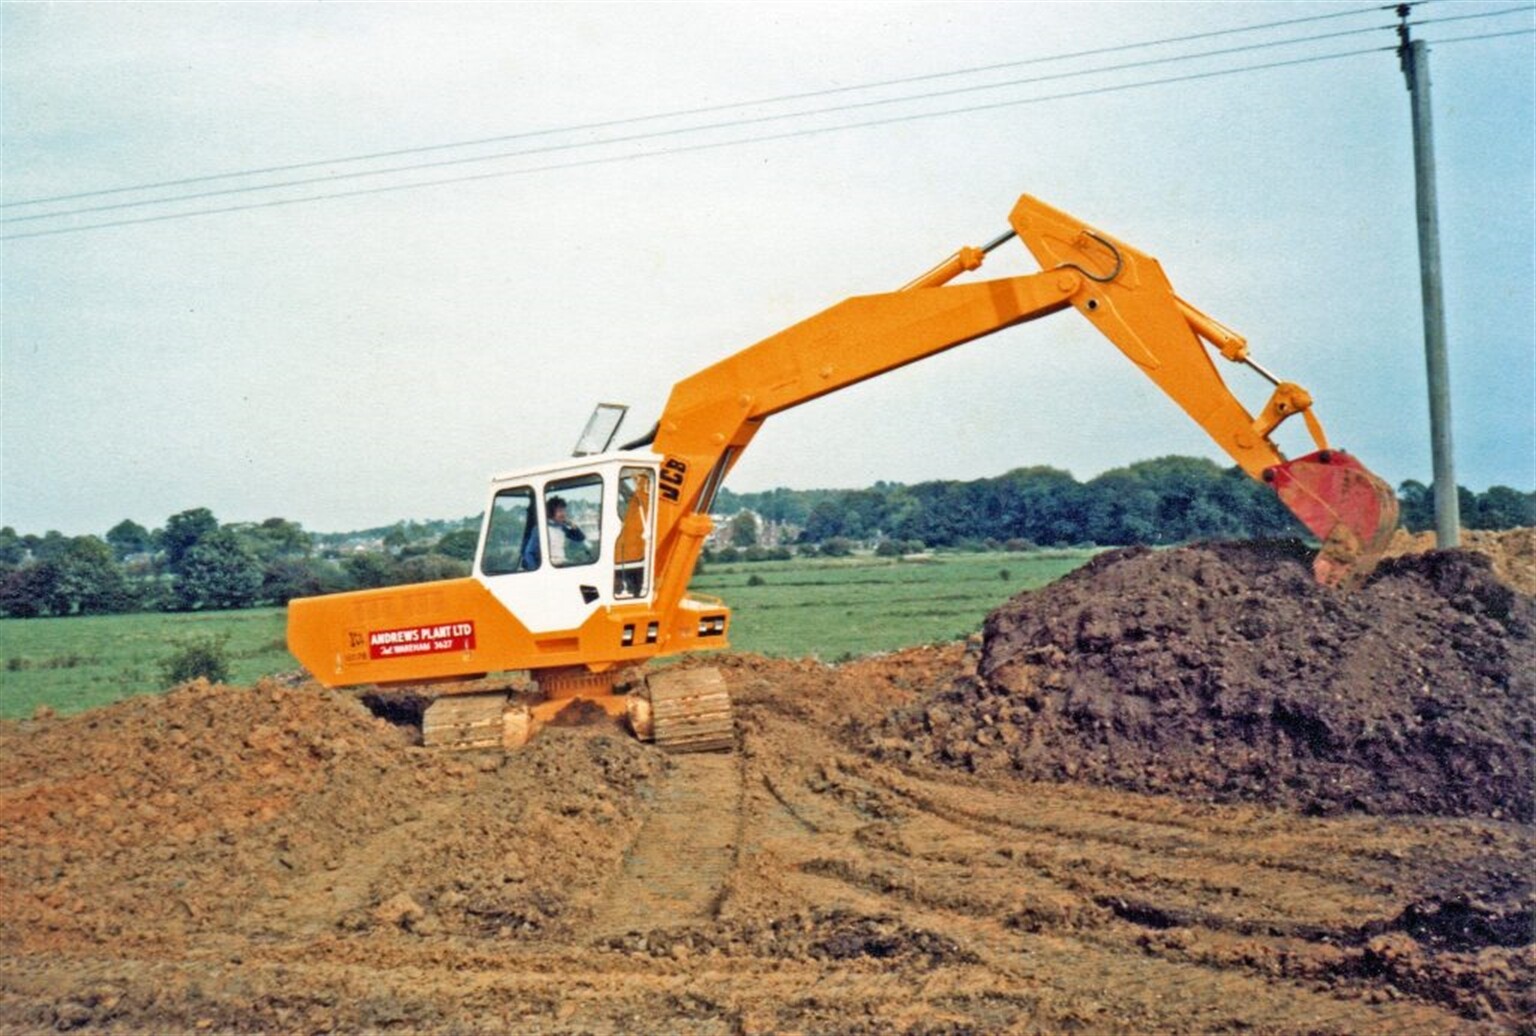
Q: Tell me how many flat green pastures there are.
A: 1